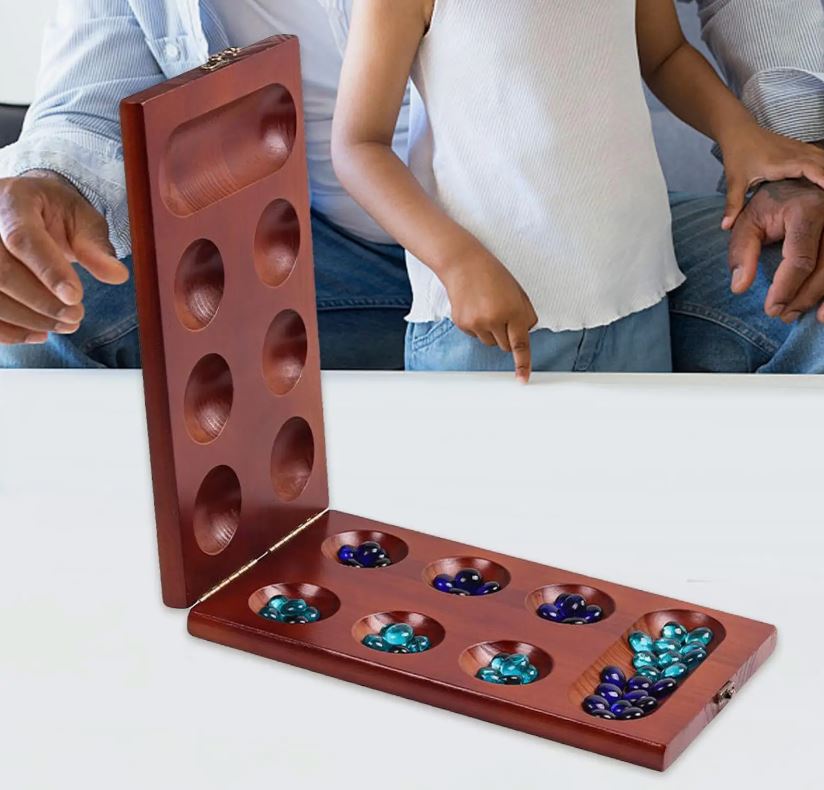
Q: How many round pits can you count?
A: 12